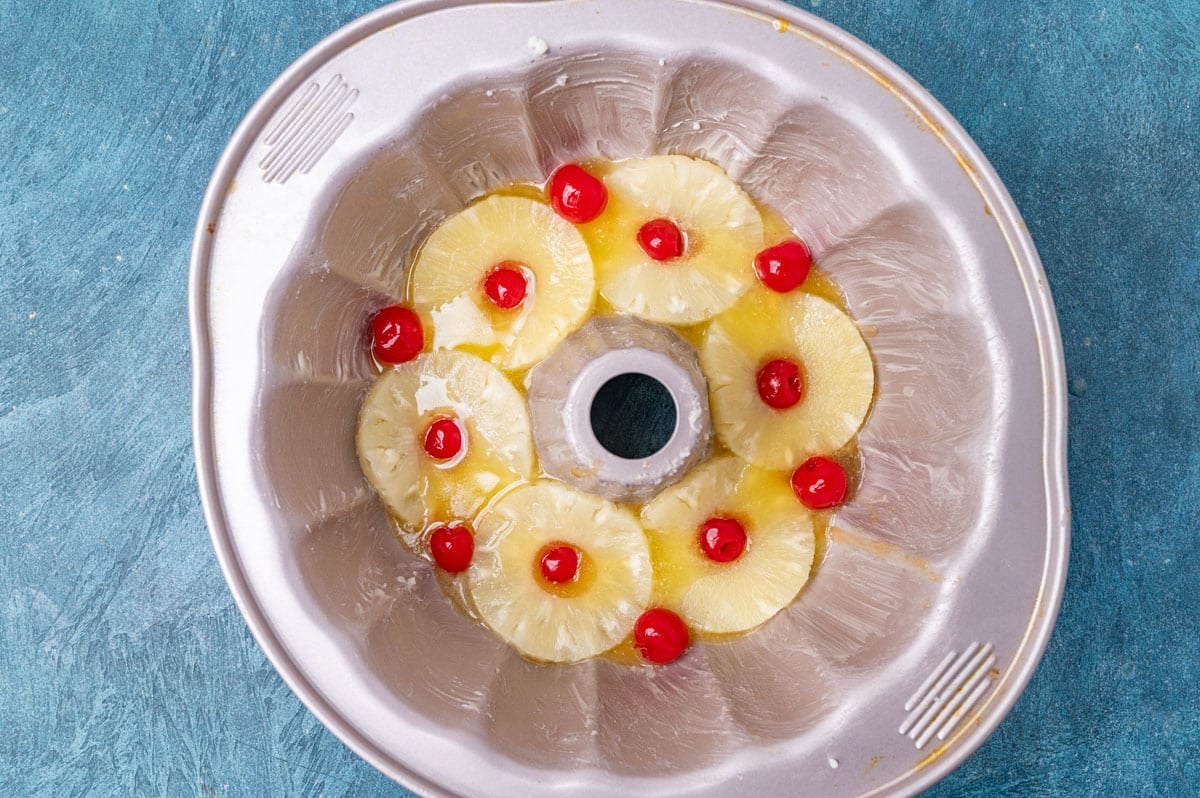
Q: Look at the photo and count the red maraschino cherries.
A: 12